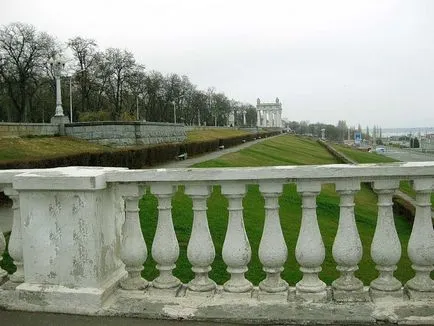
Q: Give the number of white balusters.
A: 11